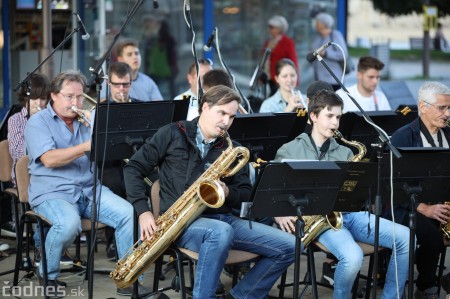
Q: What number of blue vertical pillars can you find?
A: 3